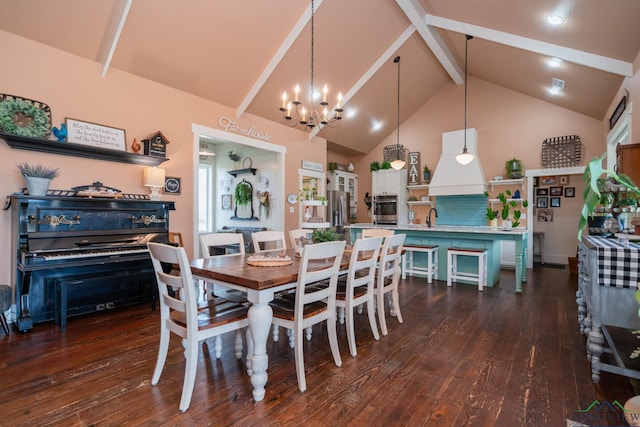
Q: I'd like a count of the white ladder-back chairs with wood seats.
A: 8